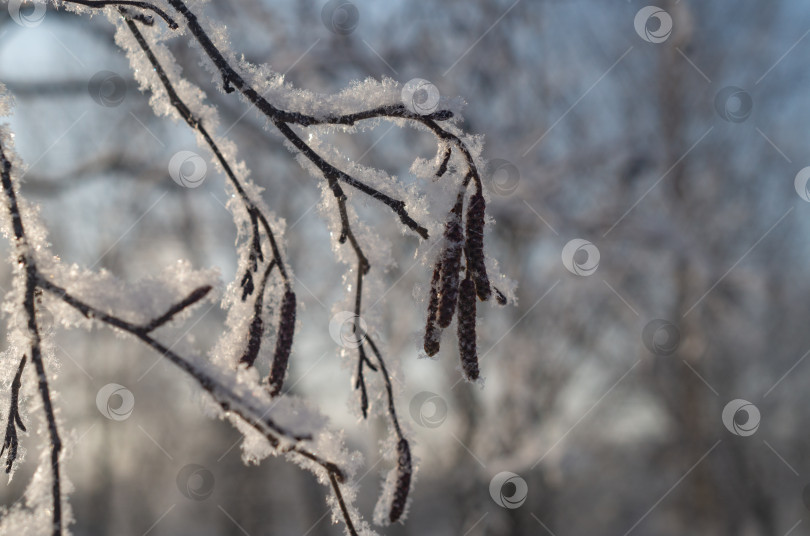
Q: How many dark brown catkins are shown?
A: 7